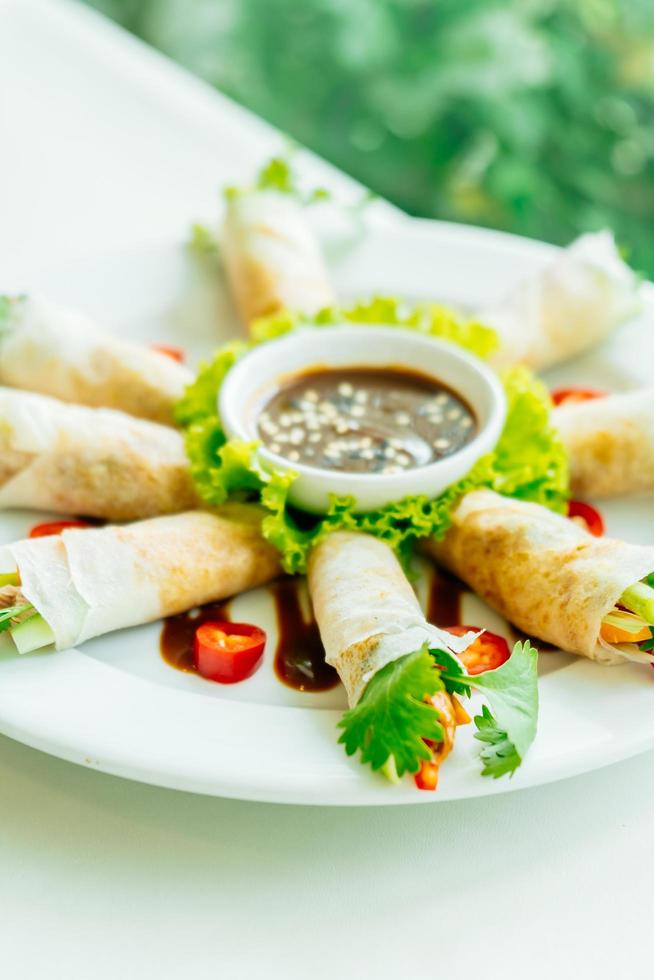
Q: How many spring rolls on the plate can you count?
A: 8